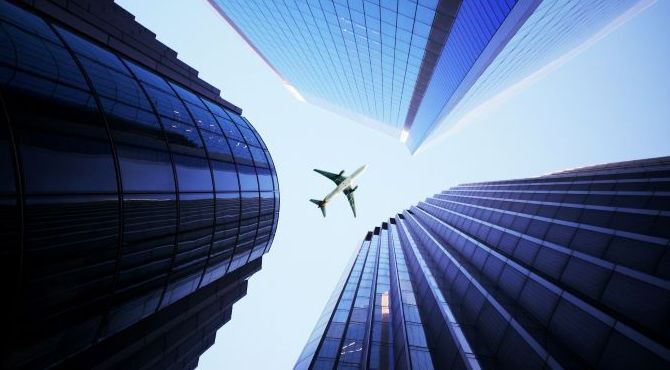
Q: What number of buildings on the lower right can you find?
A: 1